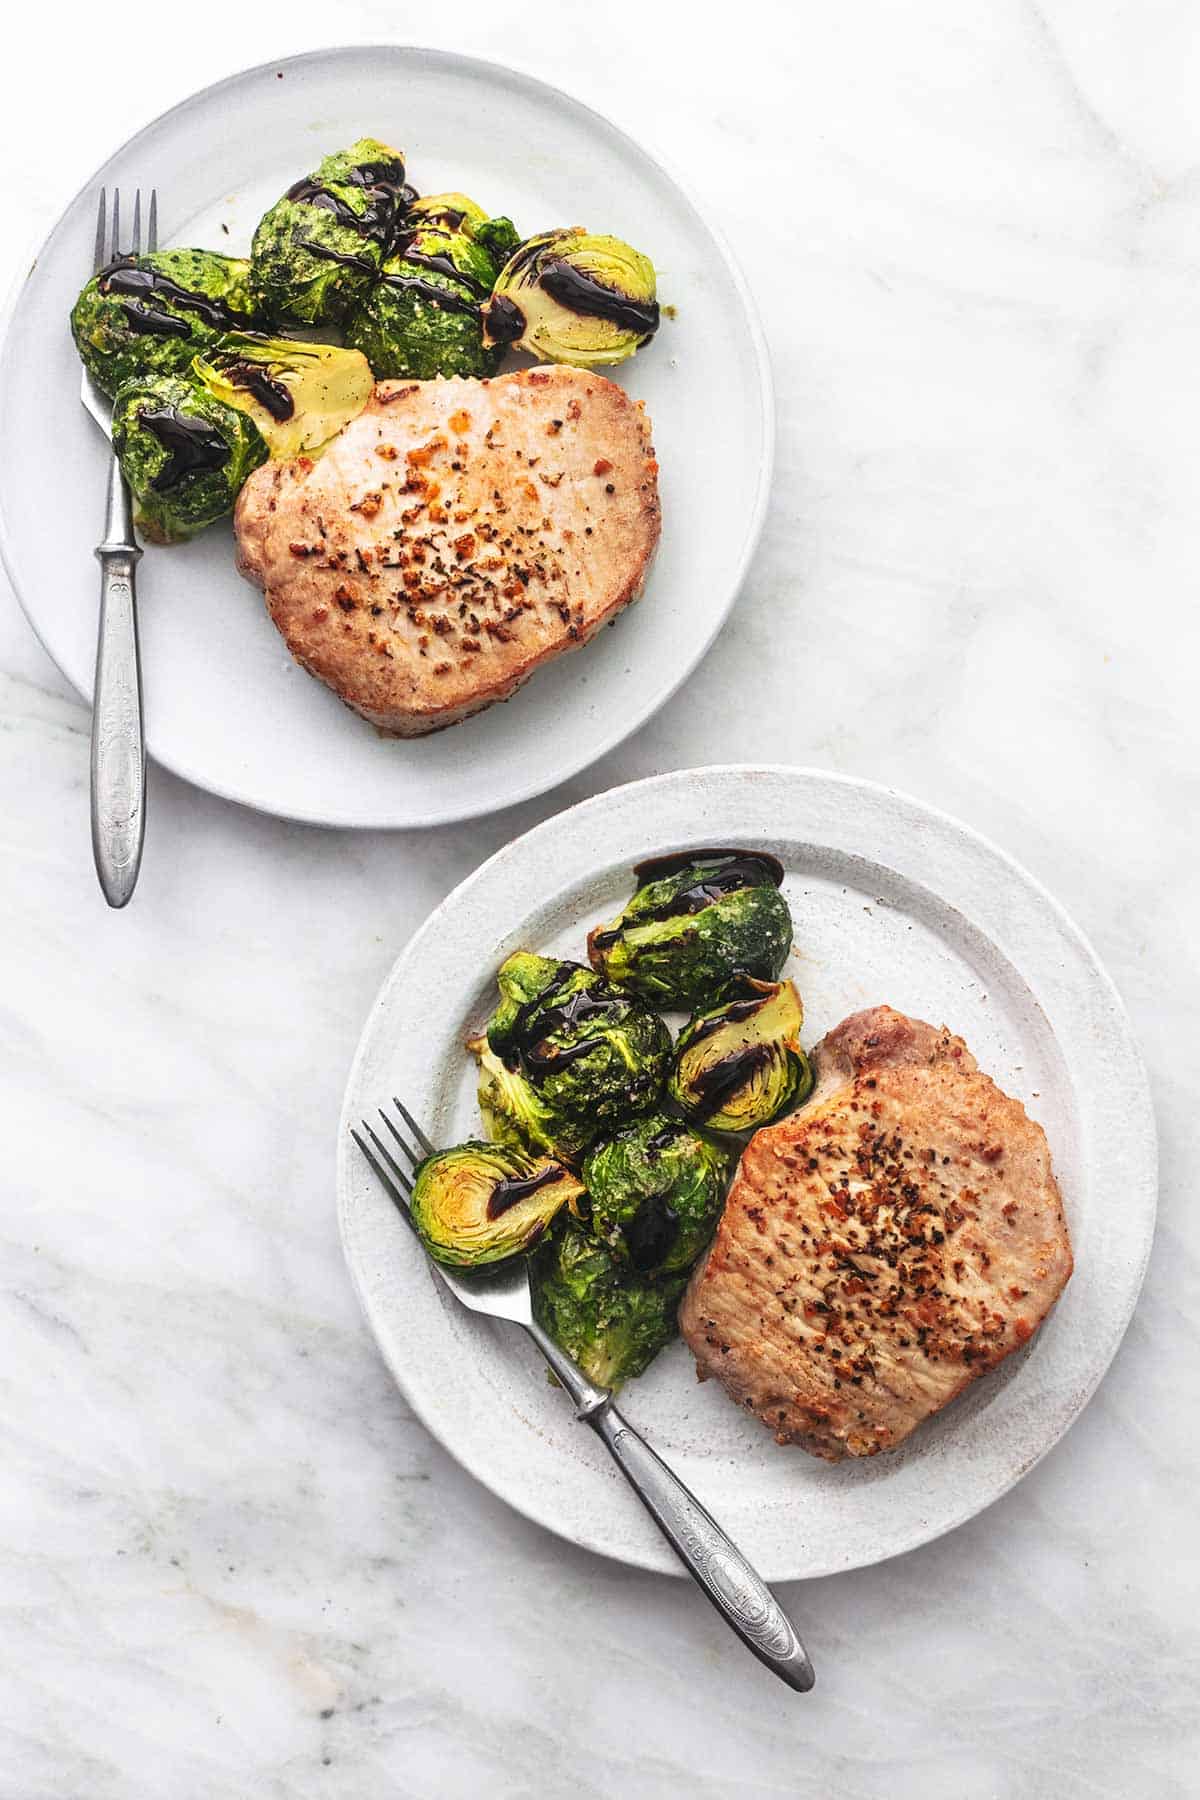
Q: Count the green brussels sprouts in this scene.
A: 12